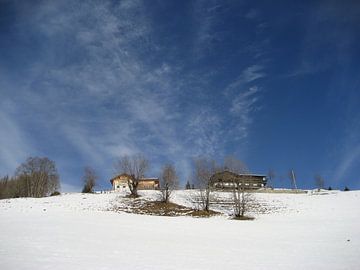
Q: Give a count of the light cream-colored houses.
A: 1